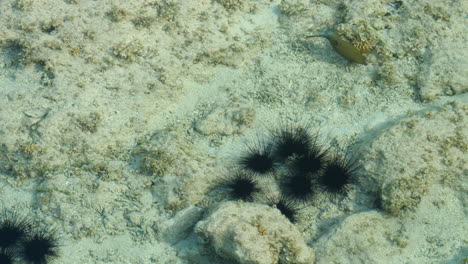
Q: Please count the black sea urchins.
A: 10